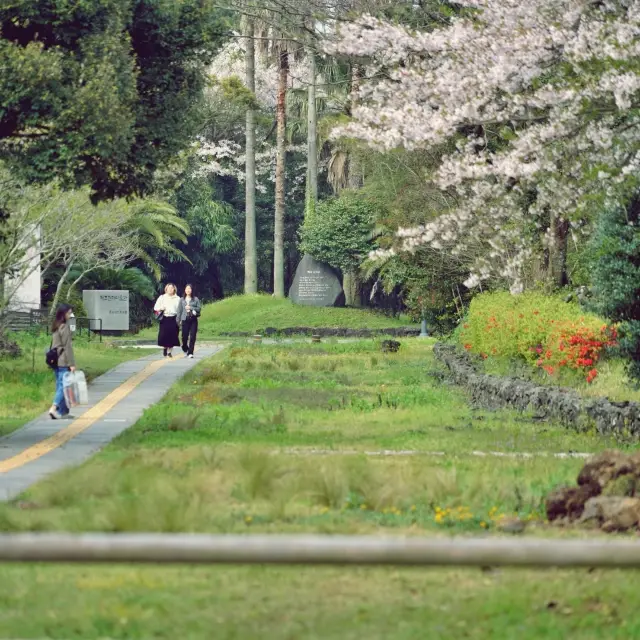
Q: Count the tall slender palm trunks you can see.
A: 3